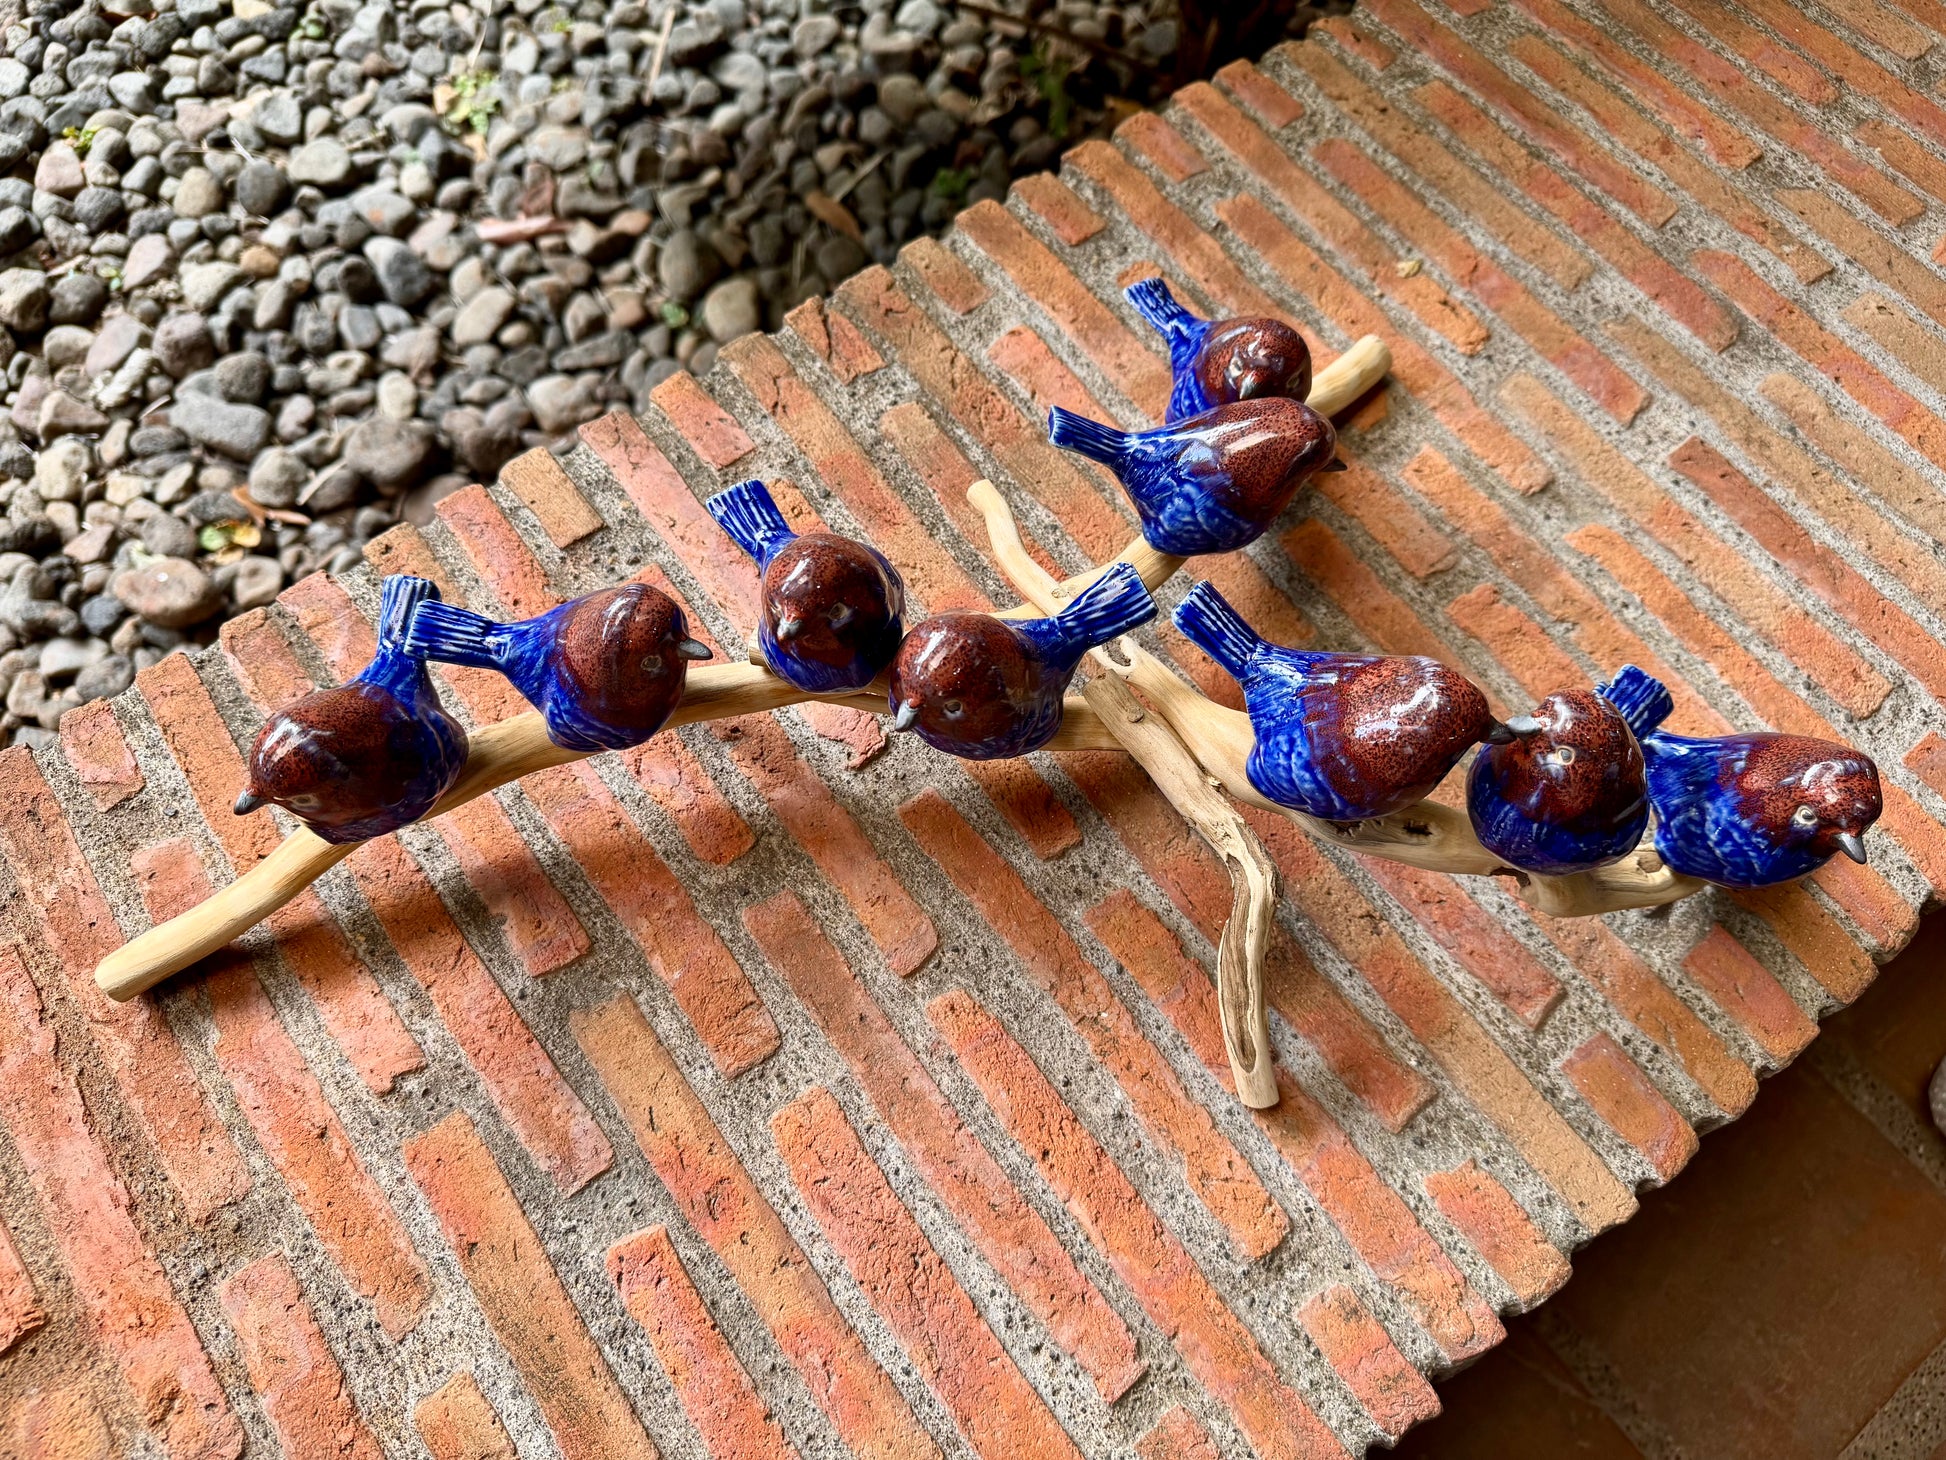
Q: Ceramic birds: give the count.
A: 9